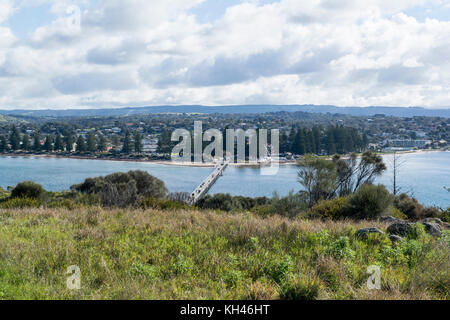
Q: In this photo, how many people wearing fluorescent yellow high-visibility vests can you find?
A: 0